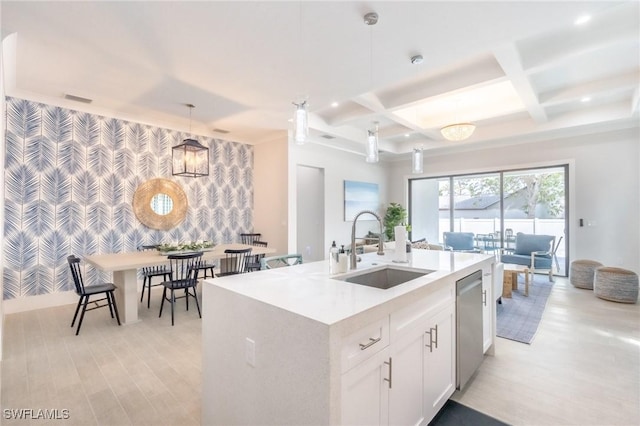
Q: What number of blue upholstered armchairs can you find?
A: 2